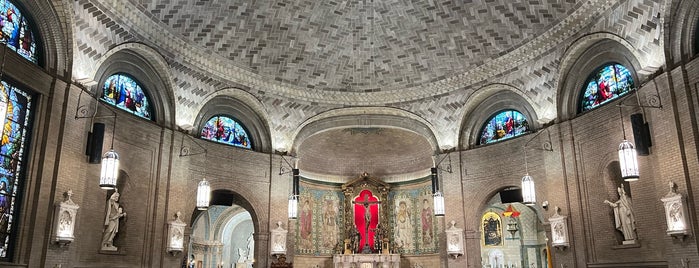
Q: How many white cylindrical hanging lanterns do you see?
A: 6